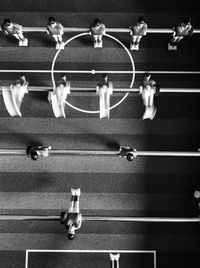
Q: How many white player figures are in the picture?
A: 4